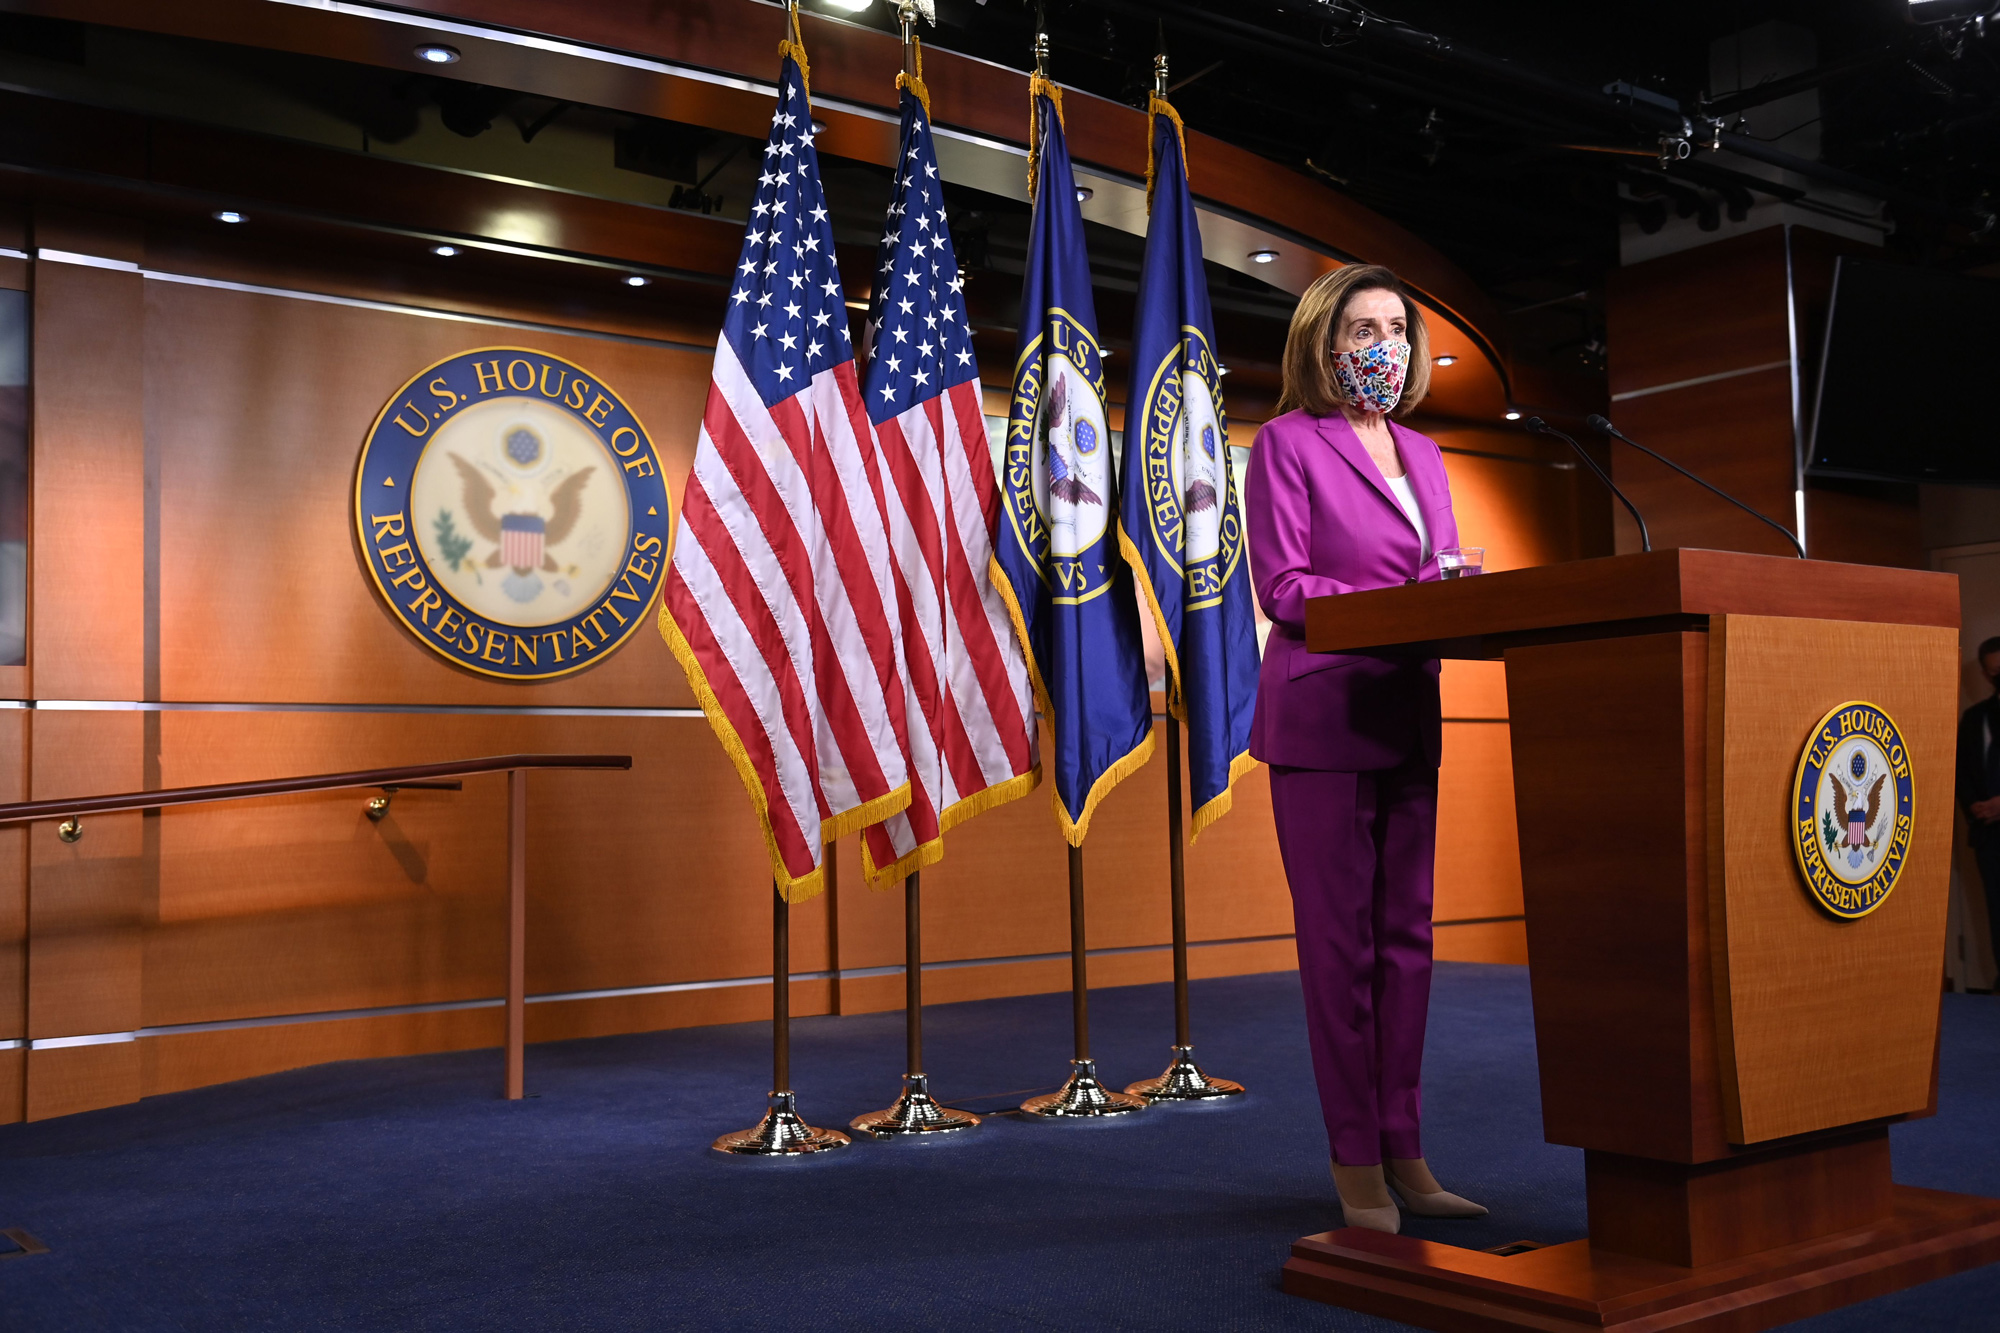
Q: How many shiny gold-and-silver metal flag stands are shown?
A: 4